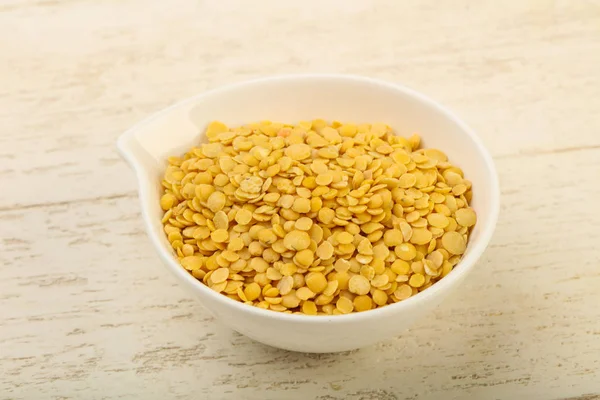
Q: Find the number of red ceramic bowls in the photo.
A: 0